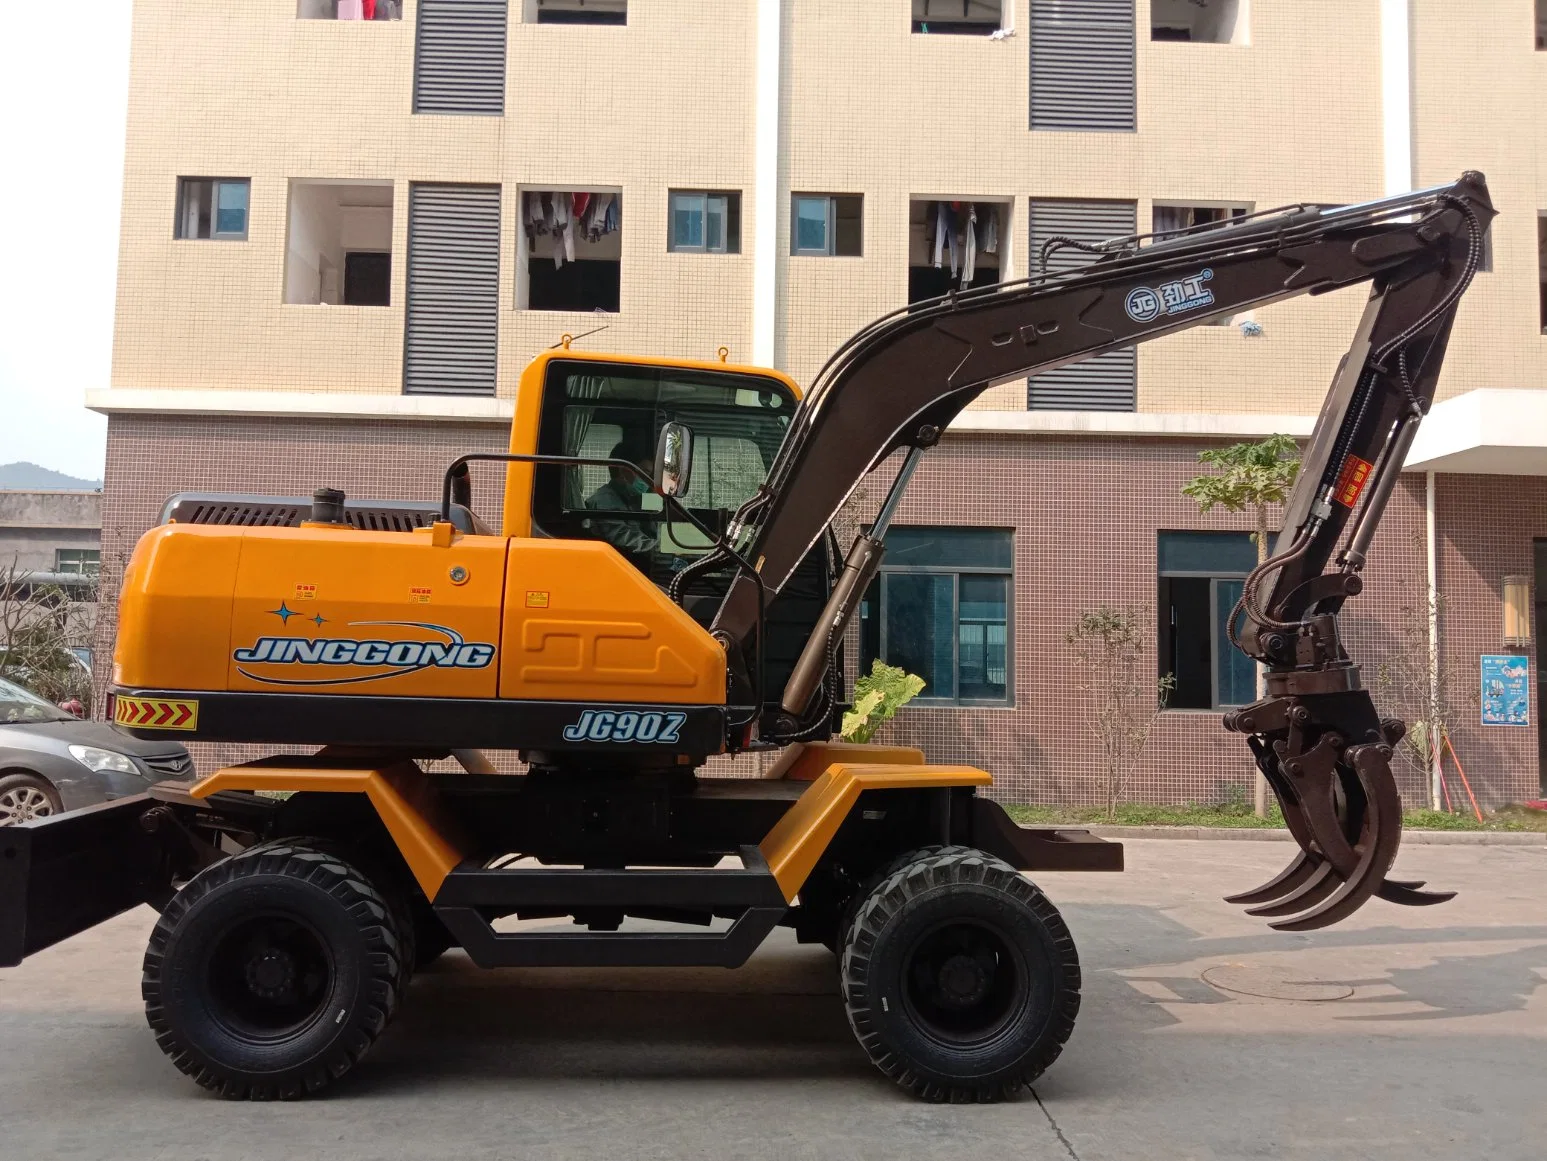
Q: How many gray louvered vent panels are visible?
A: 4